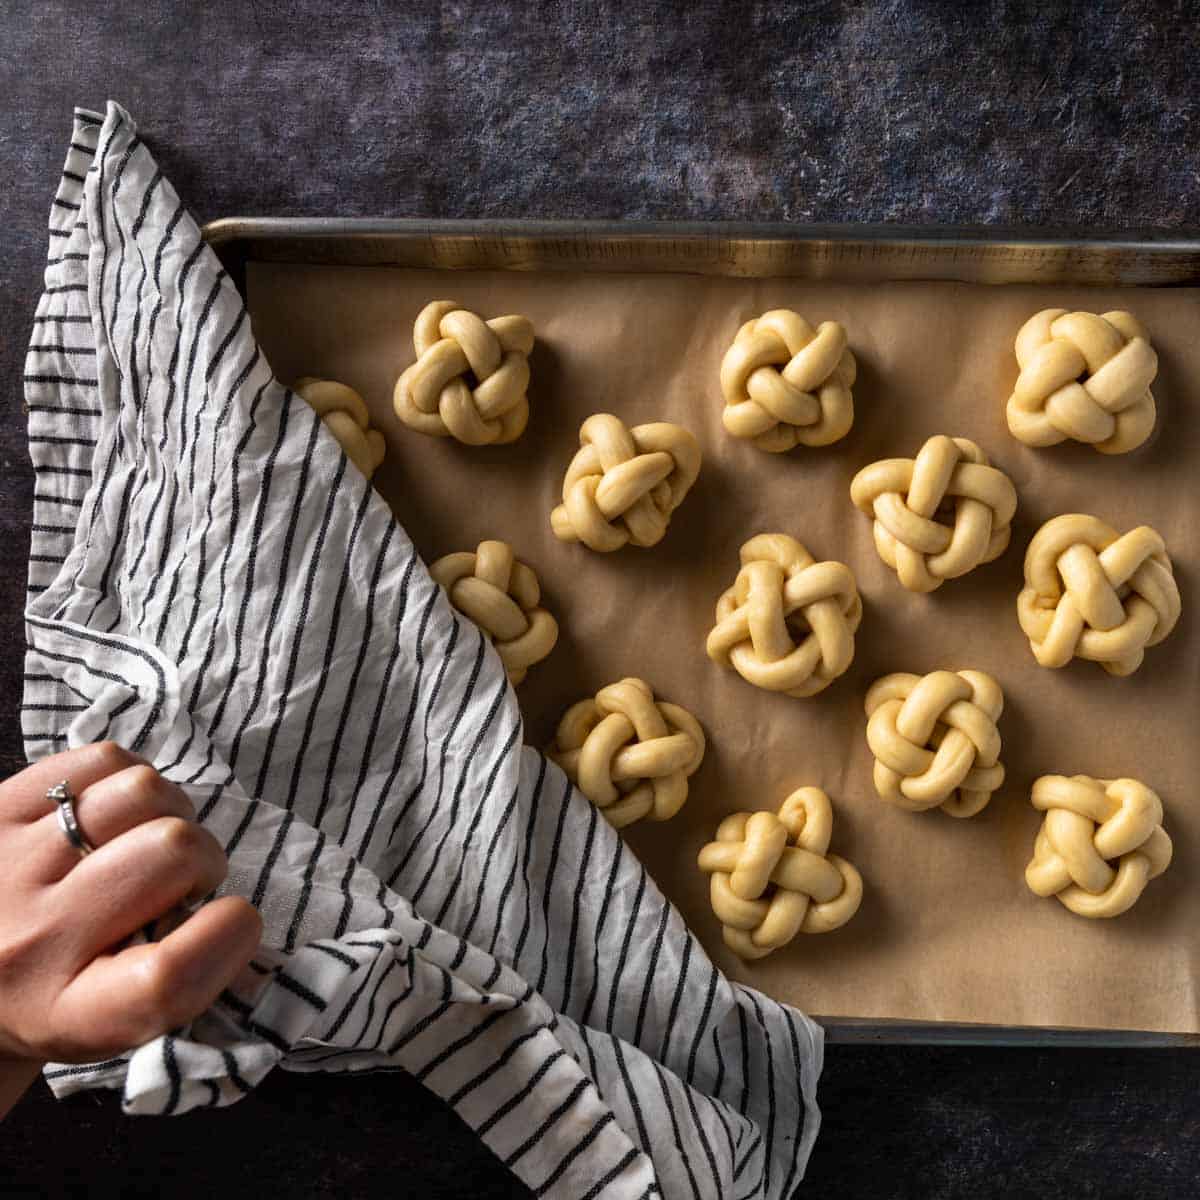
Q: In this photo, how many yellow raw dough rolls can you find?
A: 13